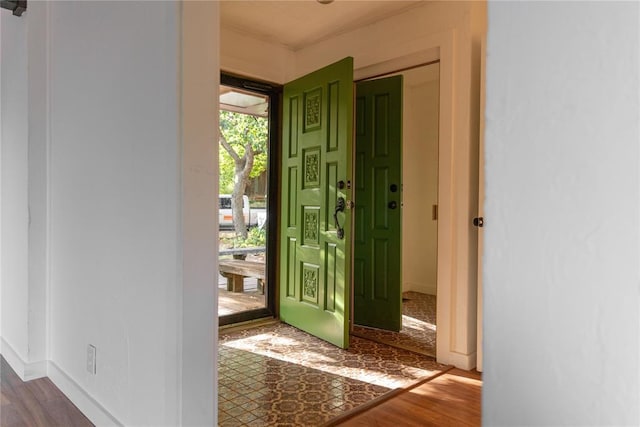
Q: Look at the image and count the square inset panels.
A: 4